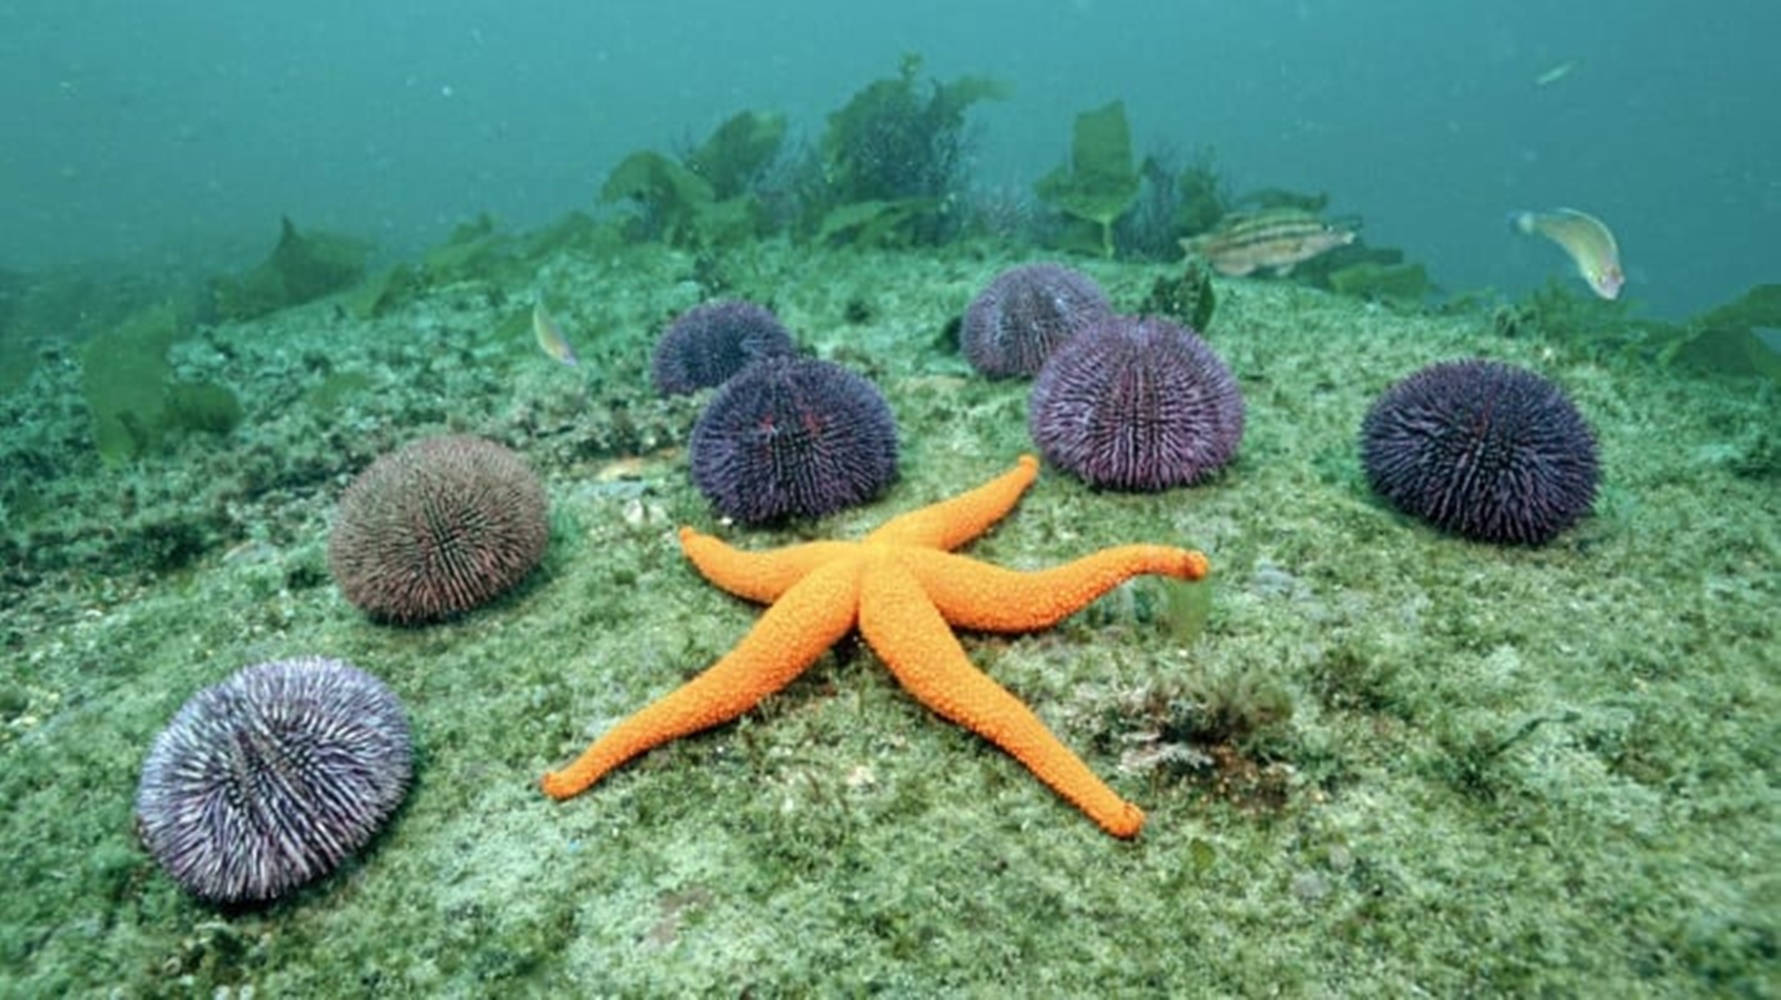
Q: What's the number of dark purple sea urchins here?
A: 3